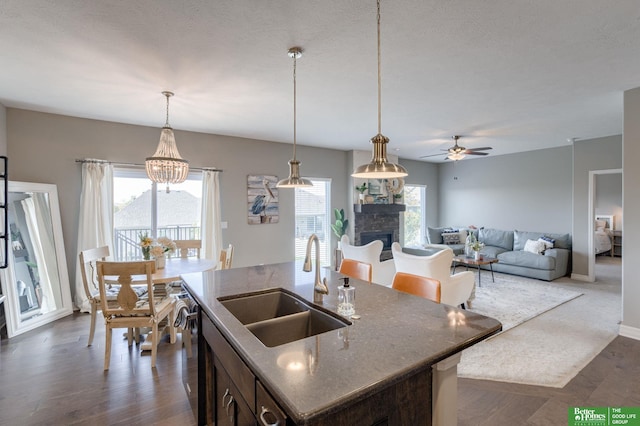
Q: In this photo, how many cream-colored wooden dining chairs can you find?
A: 4